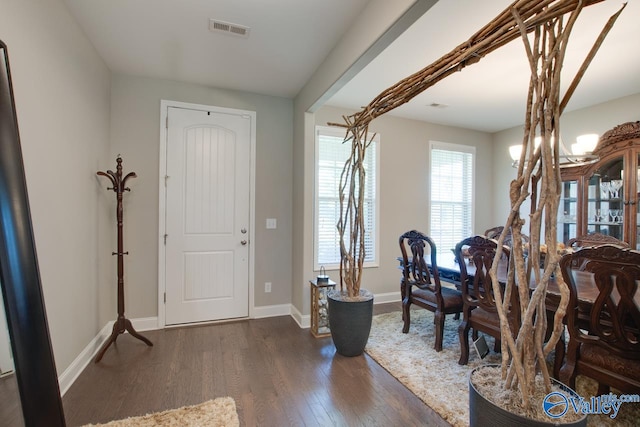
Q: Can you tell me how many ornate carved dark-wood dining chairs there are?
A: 5